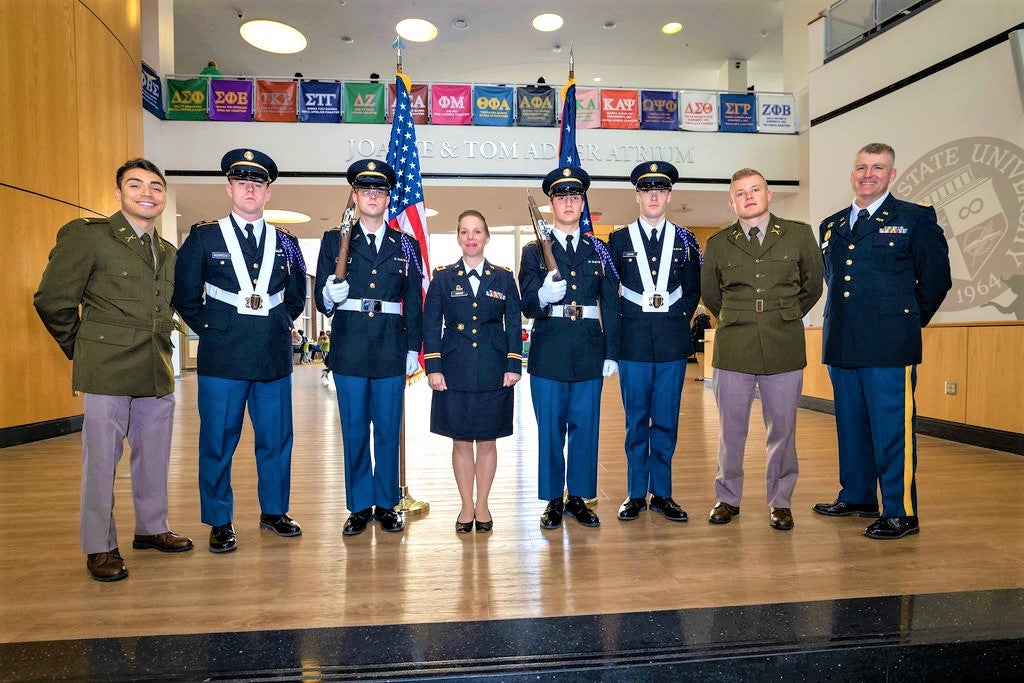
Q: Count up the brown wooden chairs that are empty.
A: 0